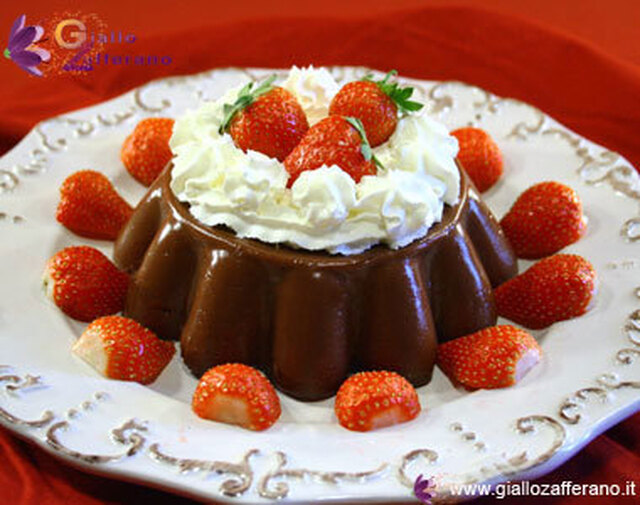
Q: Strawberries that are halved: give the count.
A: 10